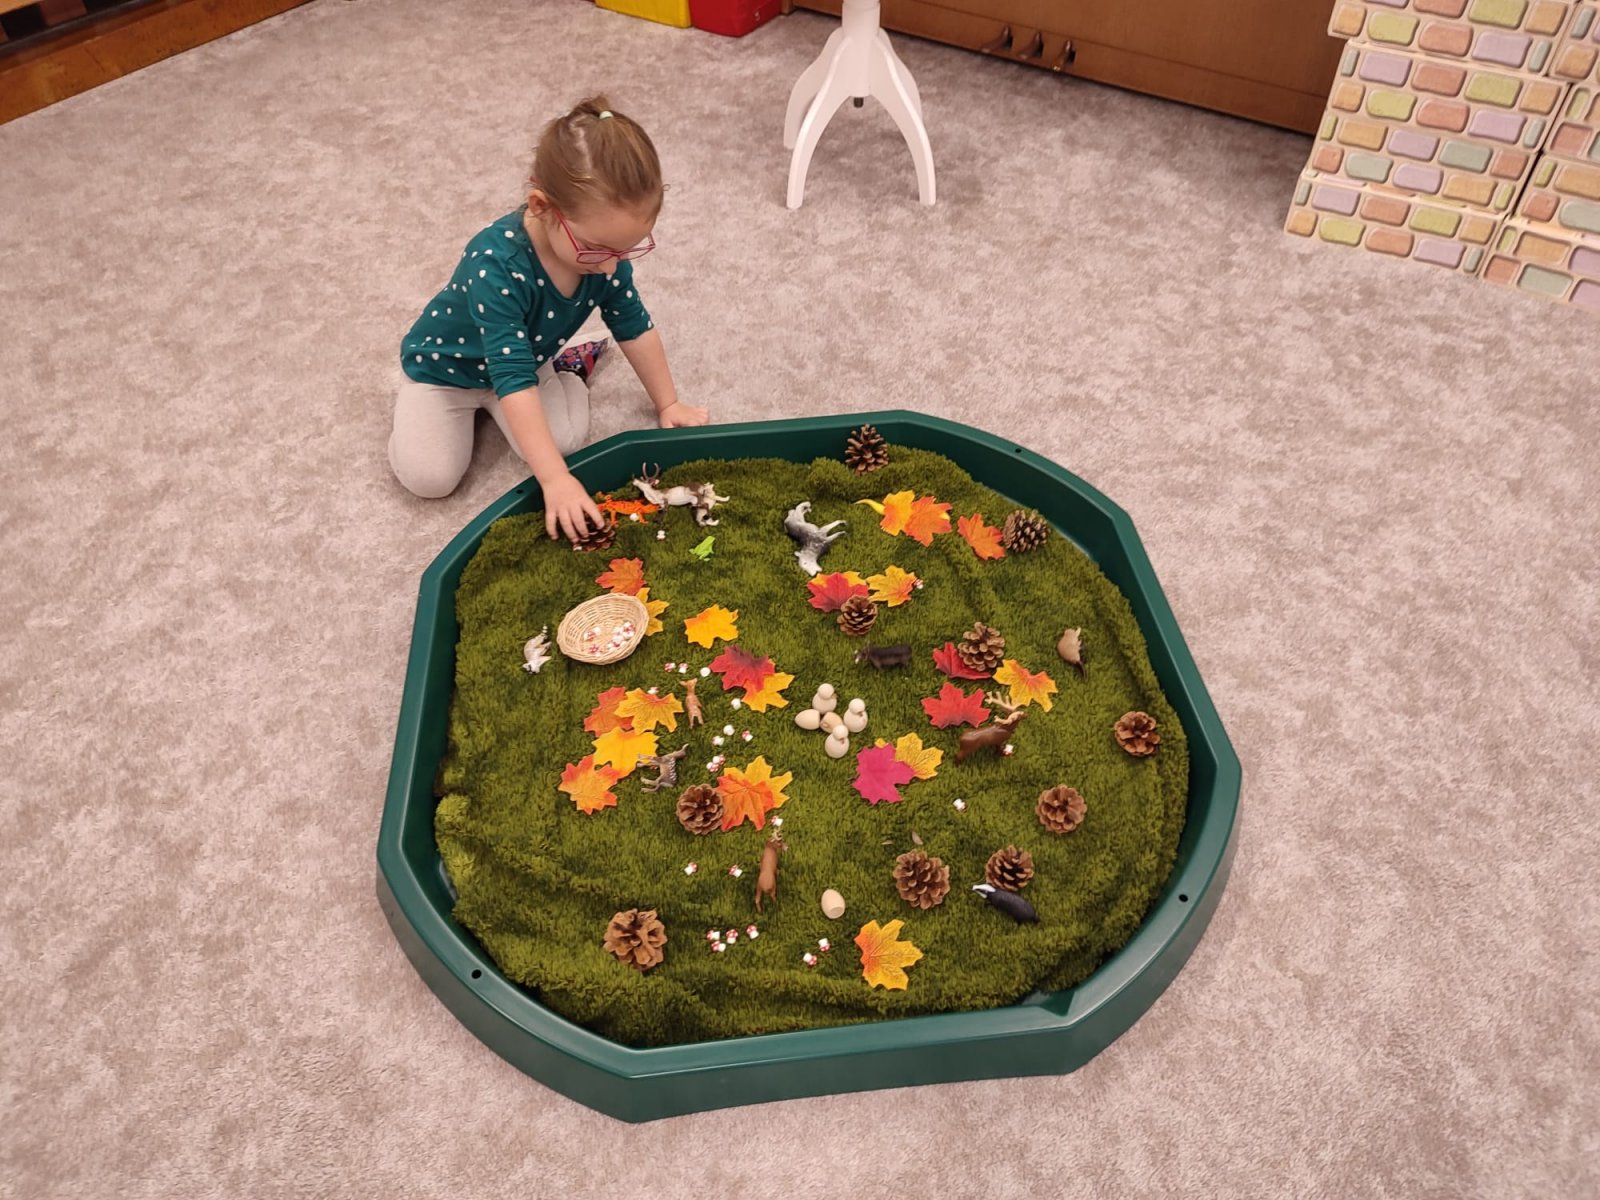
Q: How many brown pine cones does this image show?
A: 11